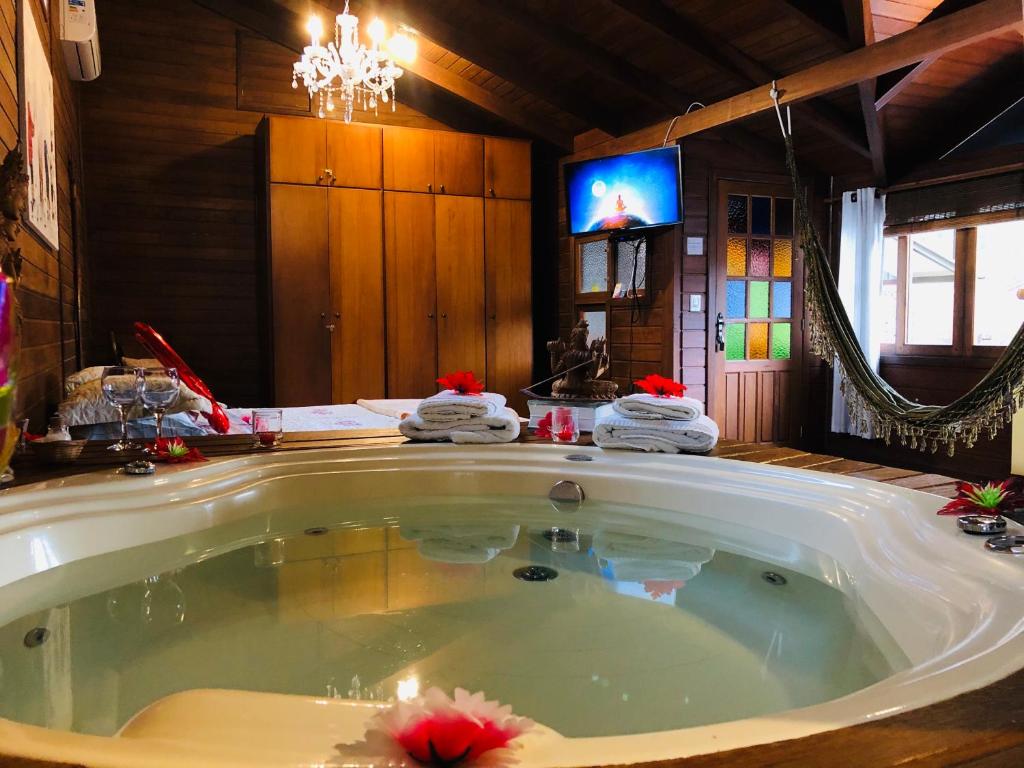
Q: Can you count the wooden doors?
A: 11